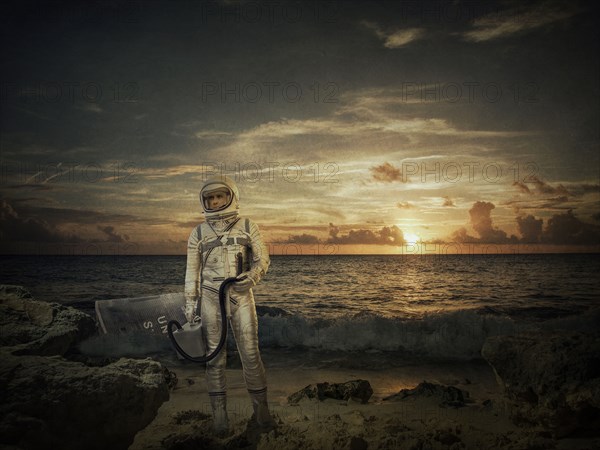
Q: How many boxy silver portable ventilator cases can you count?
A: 1